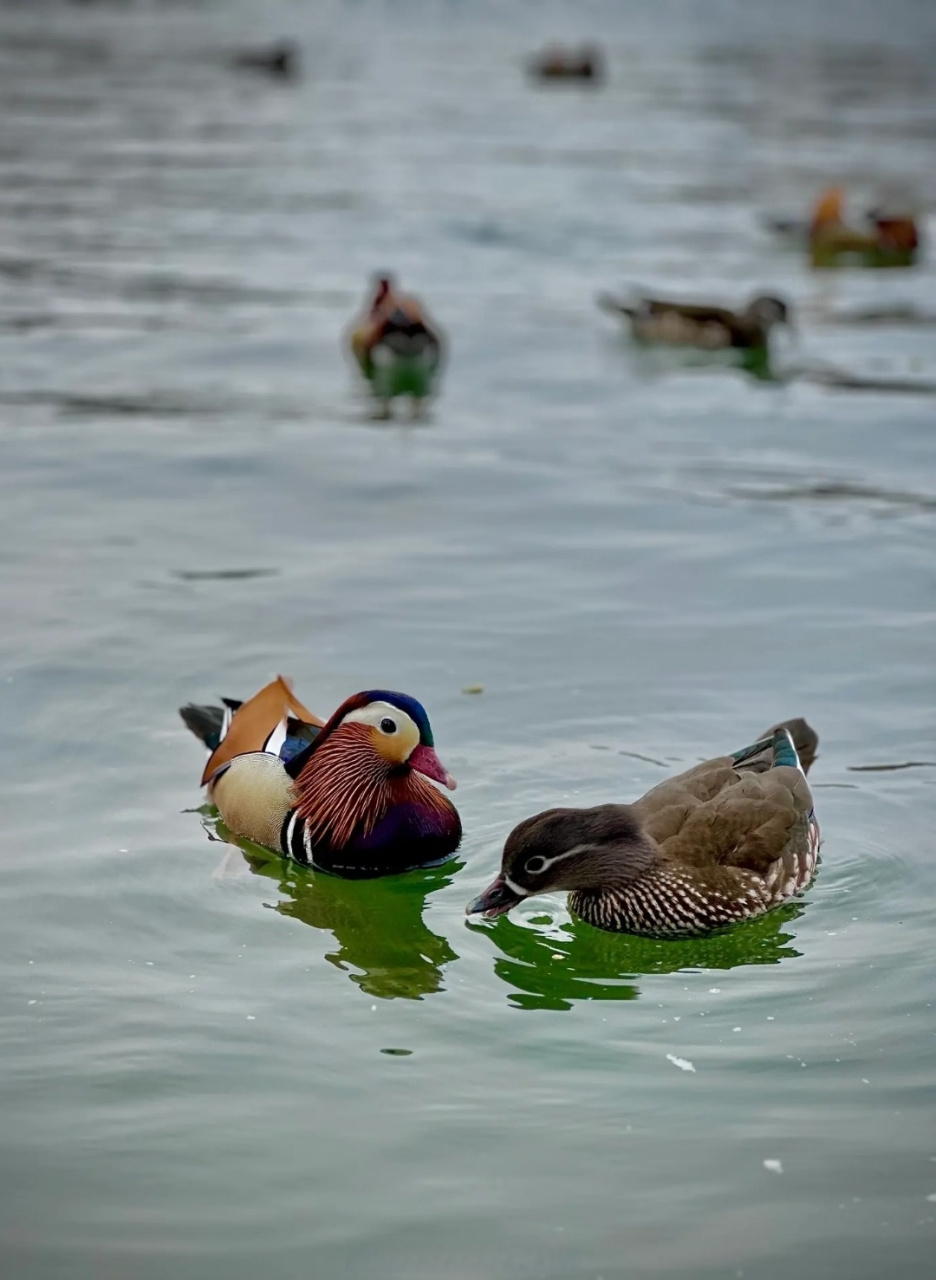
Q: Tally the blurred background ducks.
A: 5